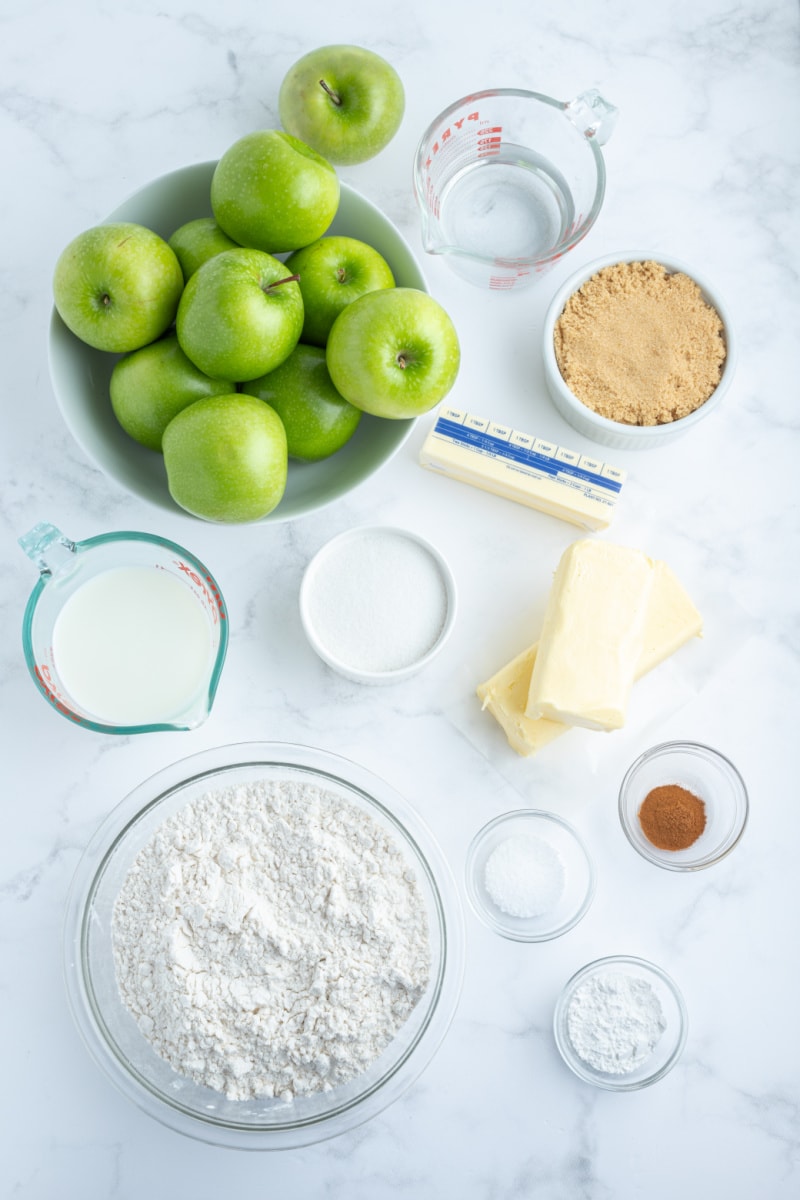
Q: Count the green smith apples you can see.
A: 10